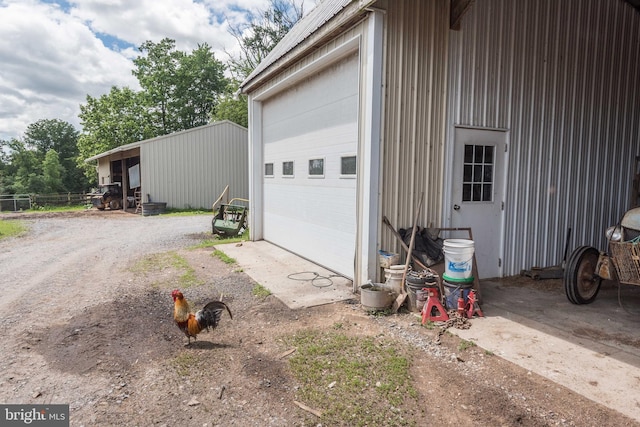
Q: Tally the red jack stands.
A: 2